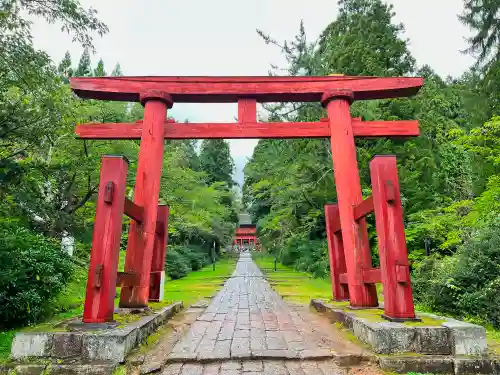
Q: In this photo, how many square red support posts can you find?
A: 4